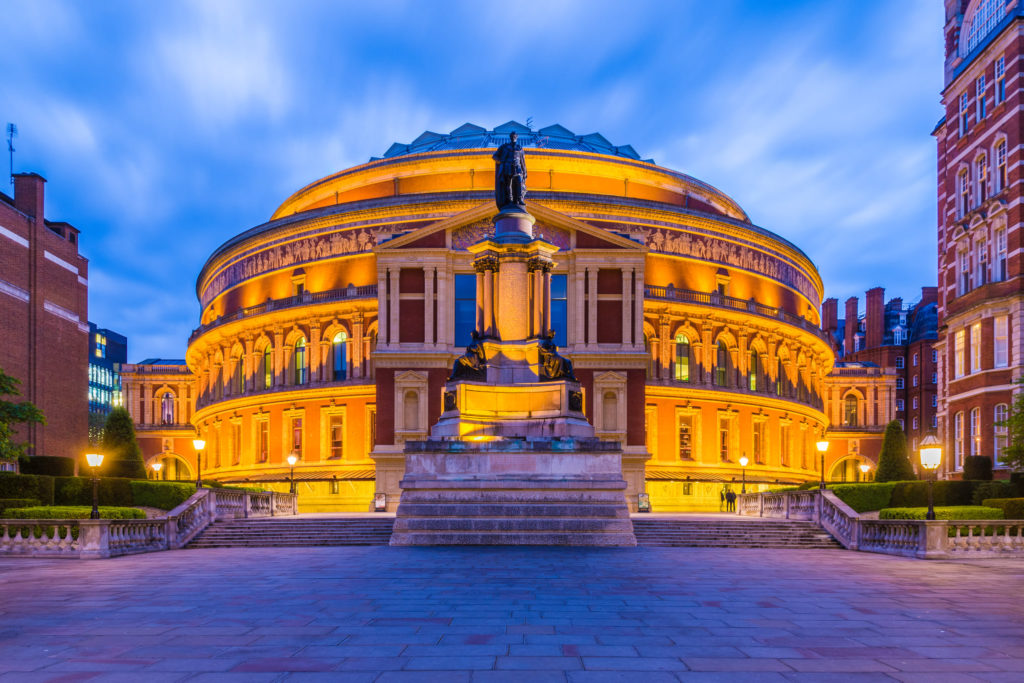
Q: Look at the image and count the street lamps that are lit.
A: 8